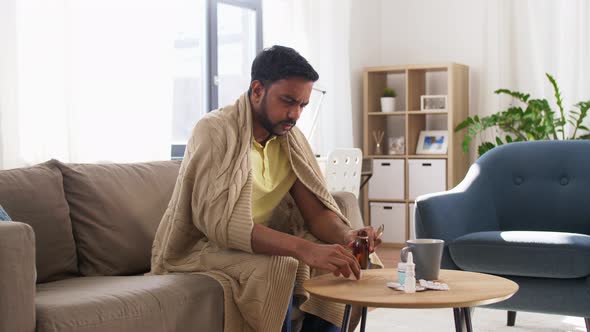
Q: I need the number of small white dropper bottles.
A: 1